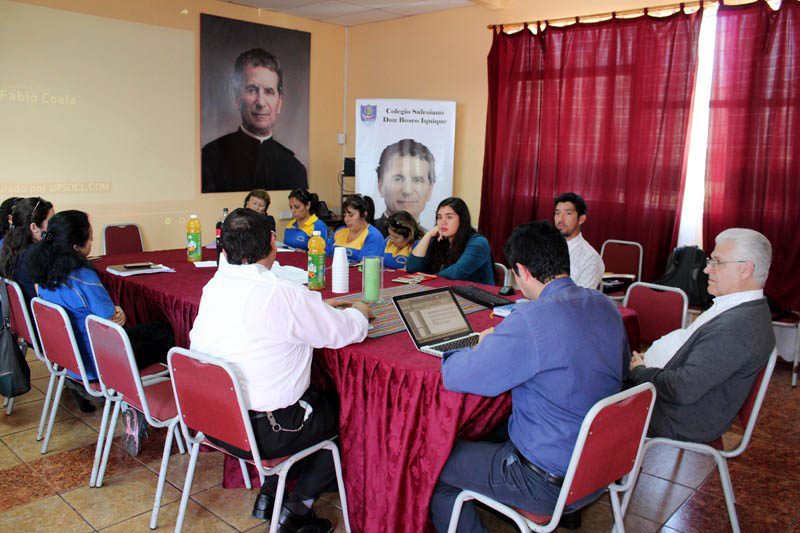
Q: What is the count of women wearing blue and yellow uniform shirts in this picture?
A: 3